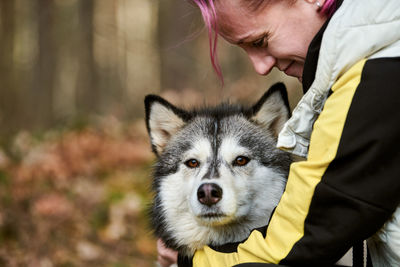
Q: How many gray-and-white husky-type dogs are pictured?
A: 1